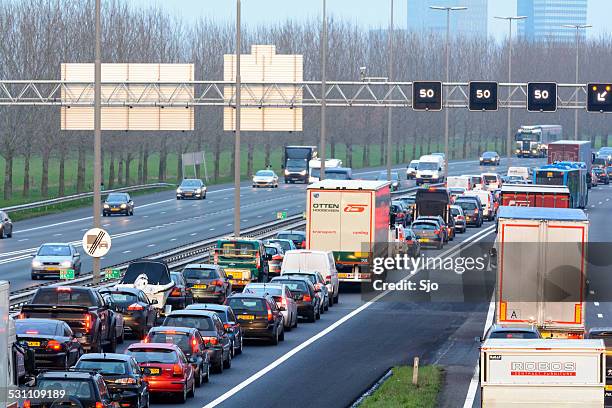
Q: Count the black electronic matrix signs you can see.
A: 4